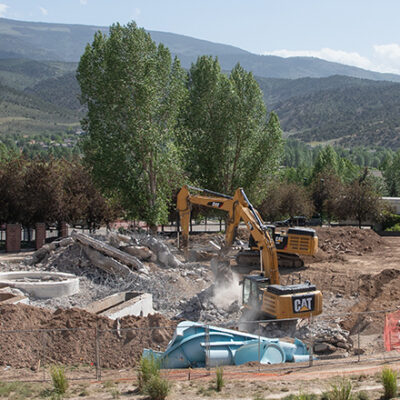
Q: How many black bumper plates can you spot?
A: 0